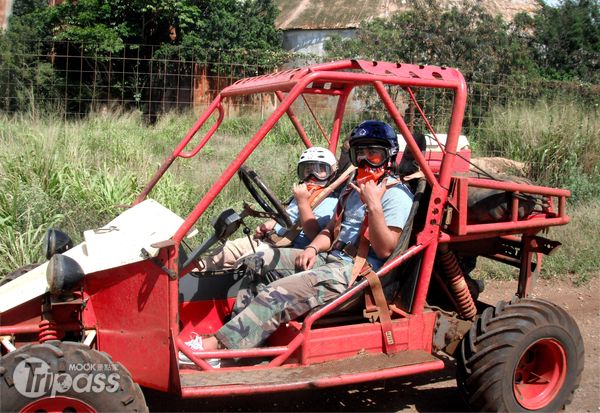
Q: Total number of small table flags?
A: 0